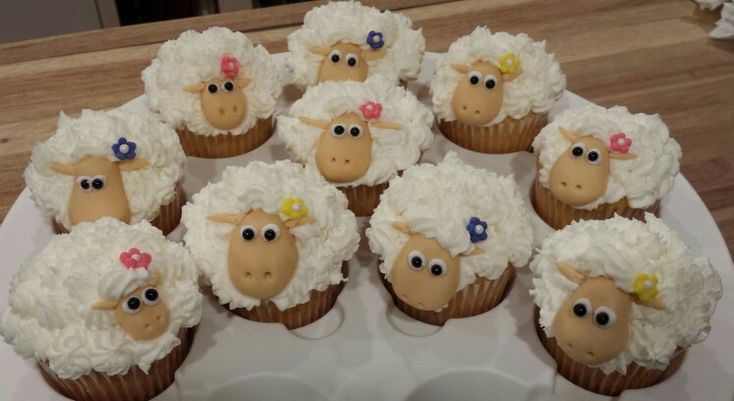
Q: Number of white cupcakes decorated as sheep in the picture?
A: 10